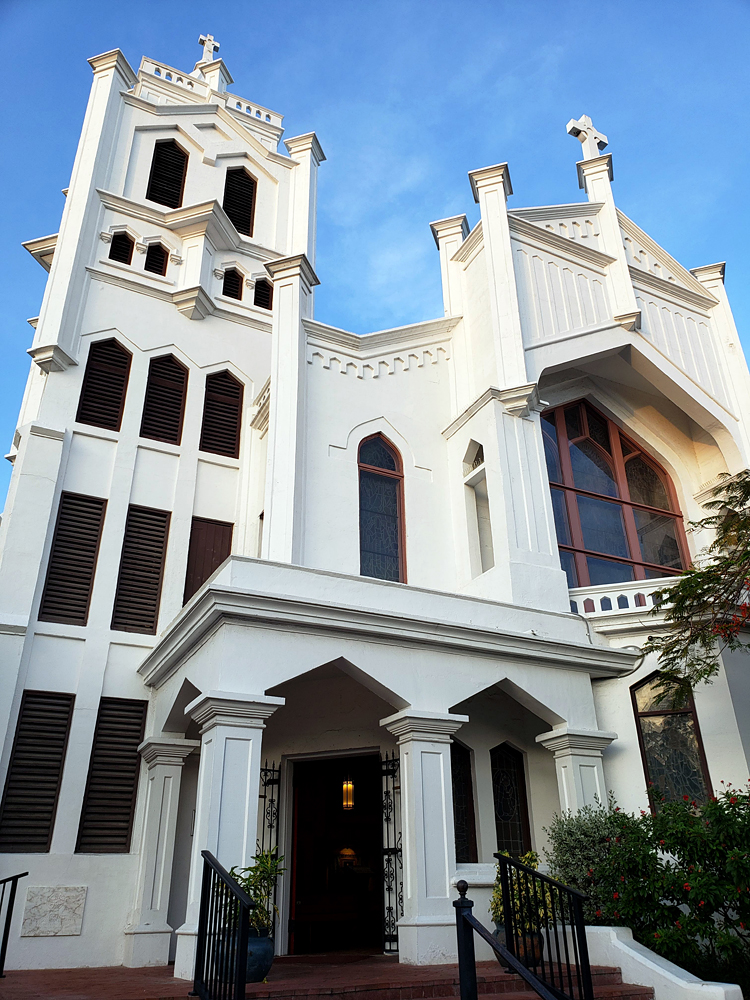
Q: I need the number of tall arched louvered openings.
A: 5